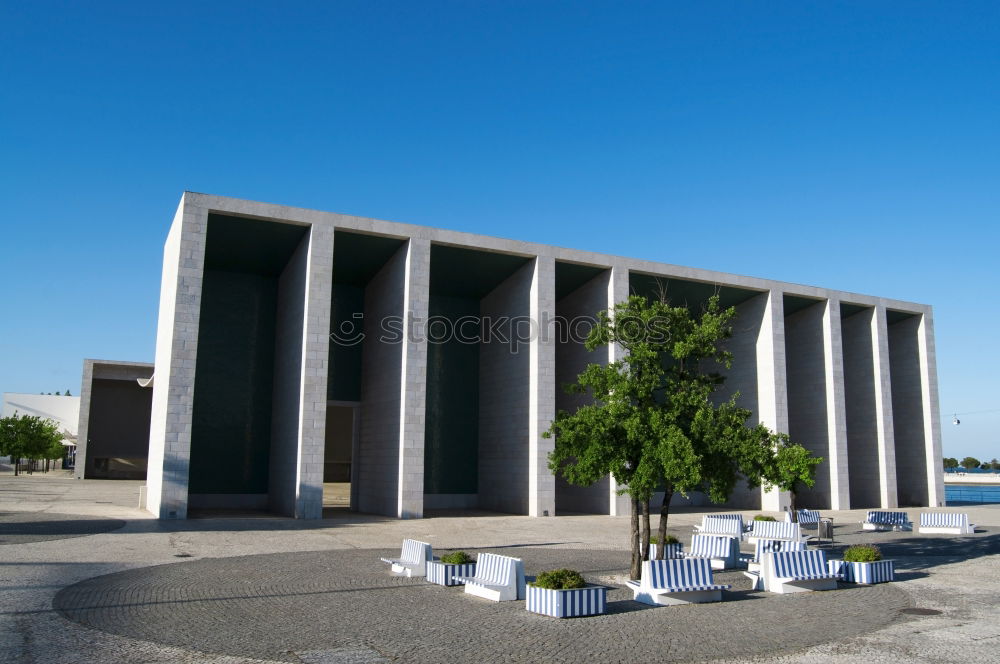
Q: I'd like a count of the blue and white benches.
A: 11